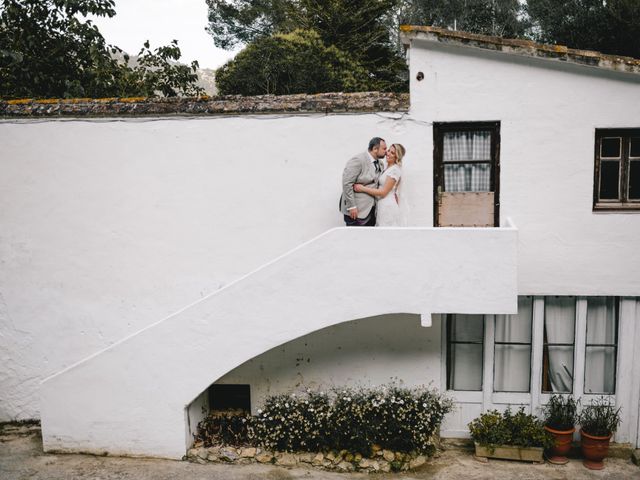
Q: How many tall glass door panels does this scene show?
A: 4